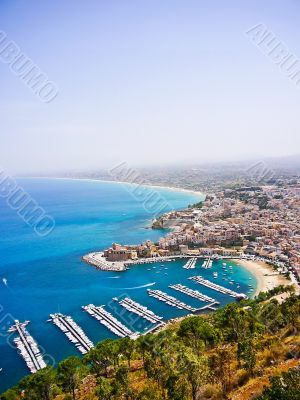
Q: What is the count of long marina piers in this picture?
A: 7